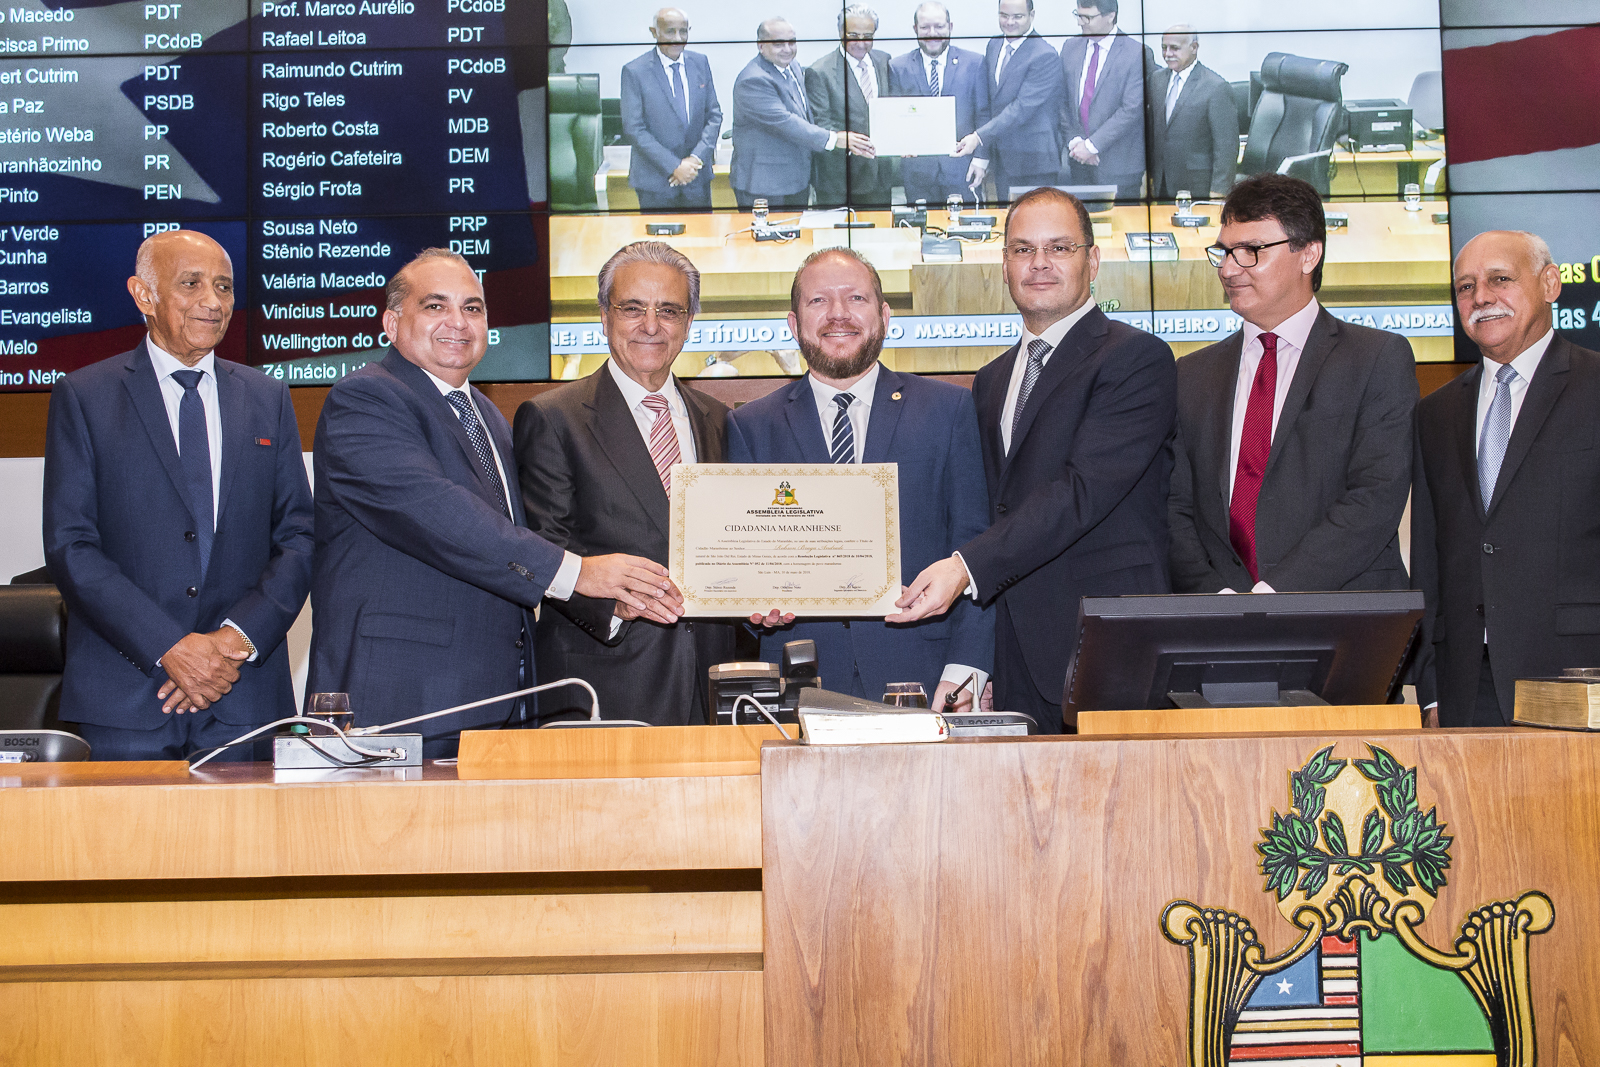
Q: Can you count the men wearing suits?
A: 7